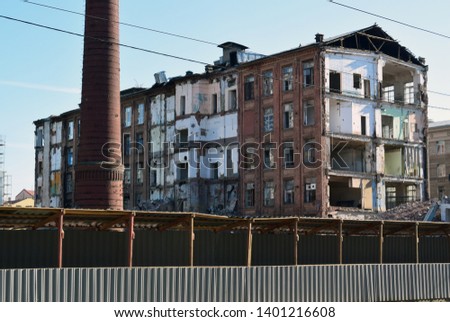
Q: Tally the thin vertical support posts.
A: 8